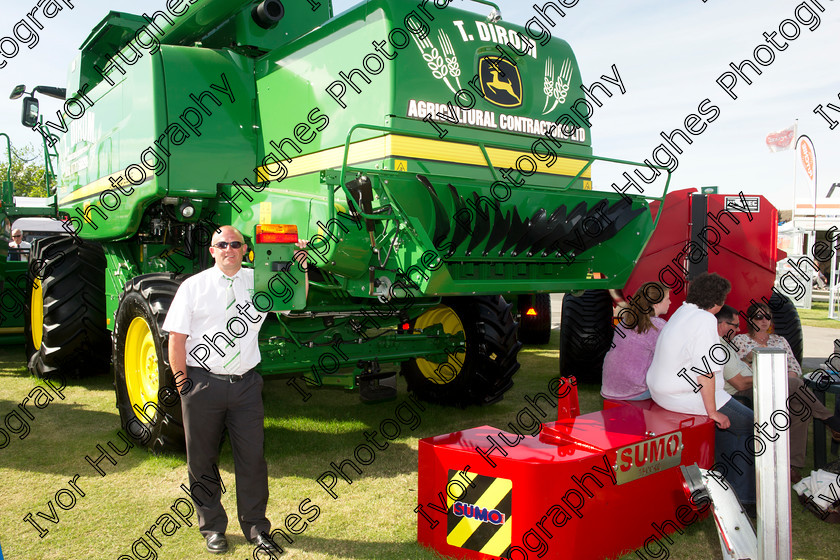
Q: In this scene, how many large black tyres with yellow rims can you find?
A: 3